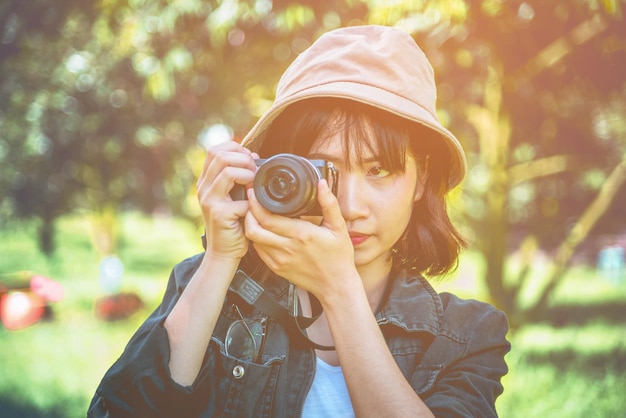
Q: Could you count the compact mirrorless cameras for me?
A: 1